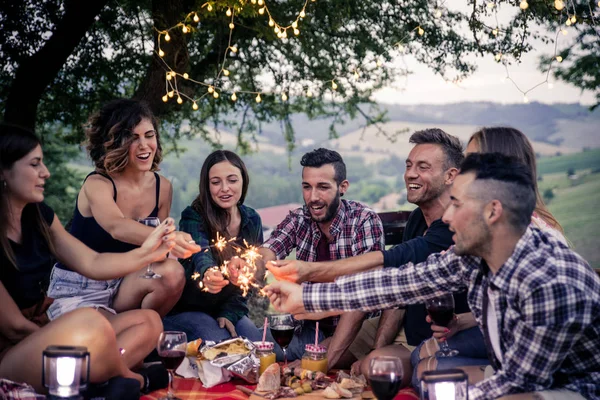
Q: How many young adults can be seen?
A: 7